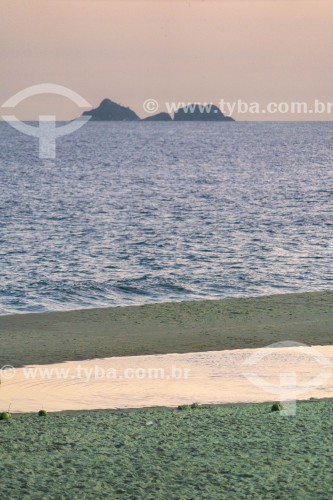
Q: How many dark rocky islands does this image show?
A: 3